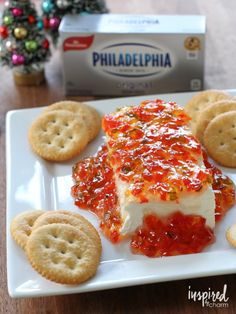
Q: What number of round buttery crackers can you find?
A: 9